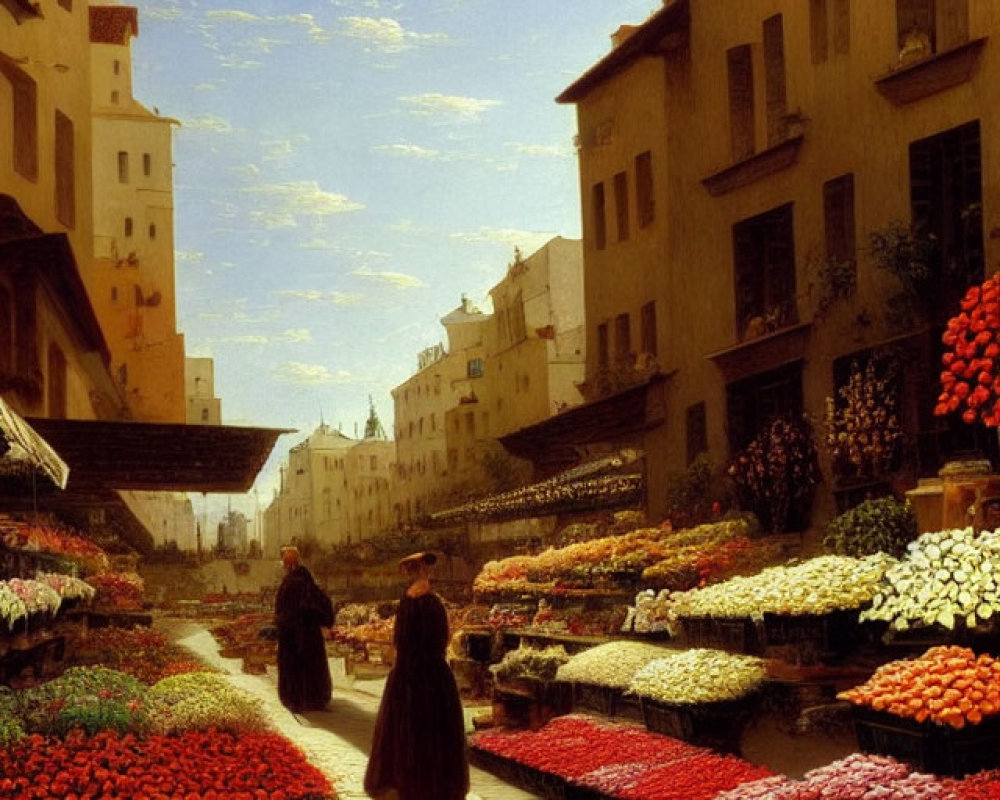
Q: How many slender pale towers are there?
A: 1